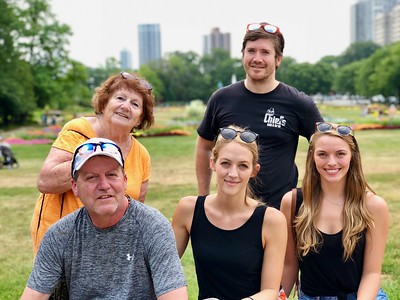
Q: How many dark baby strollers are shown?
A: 1